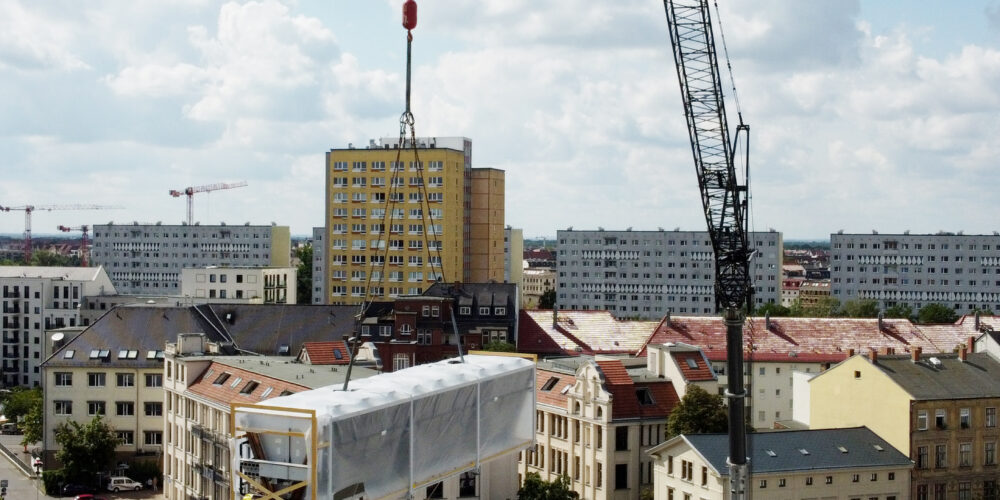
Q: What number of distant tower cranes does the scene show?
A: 3